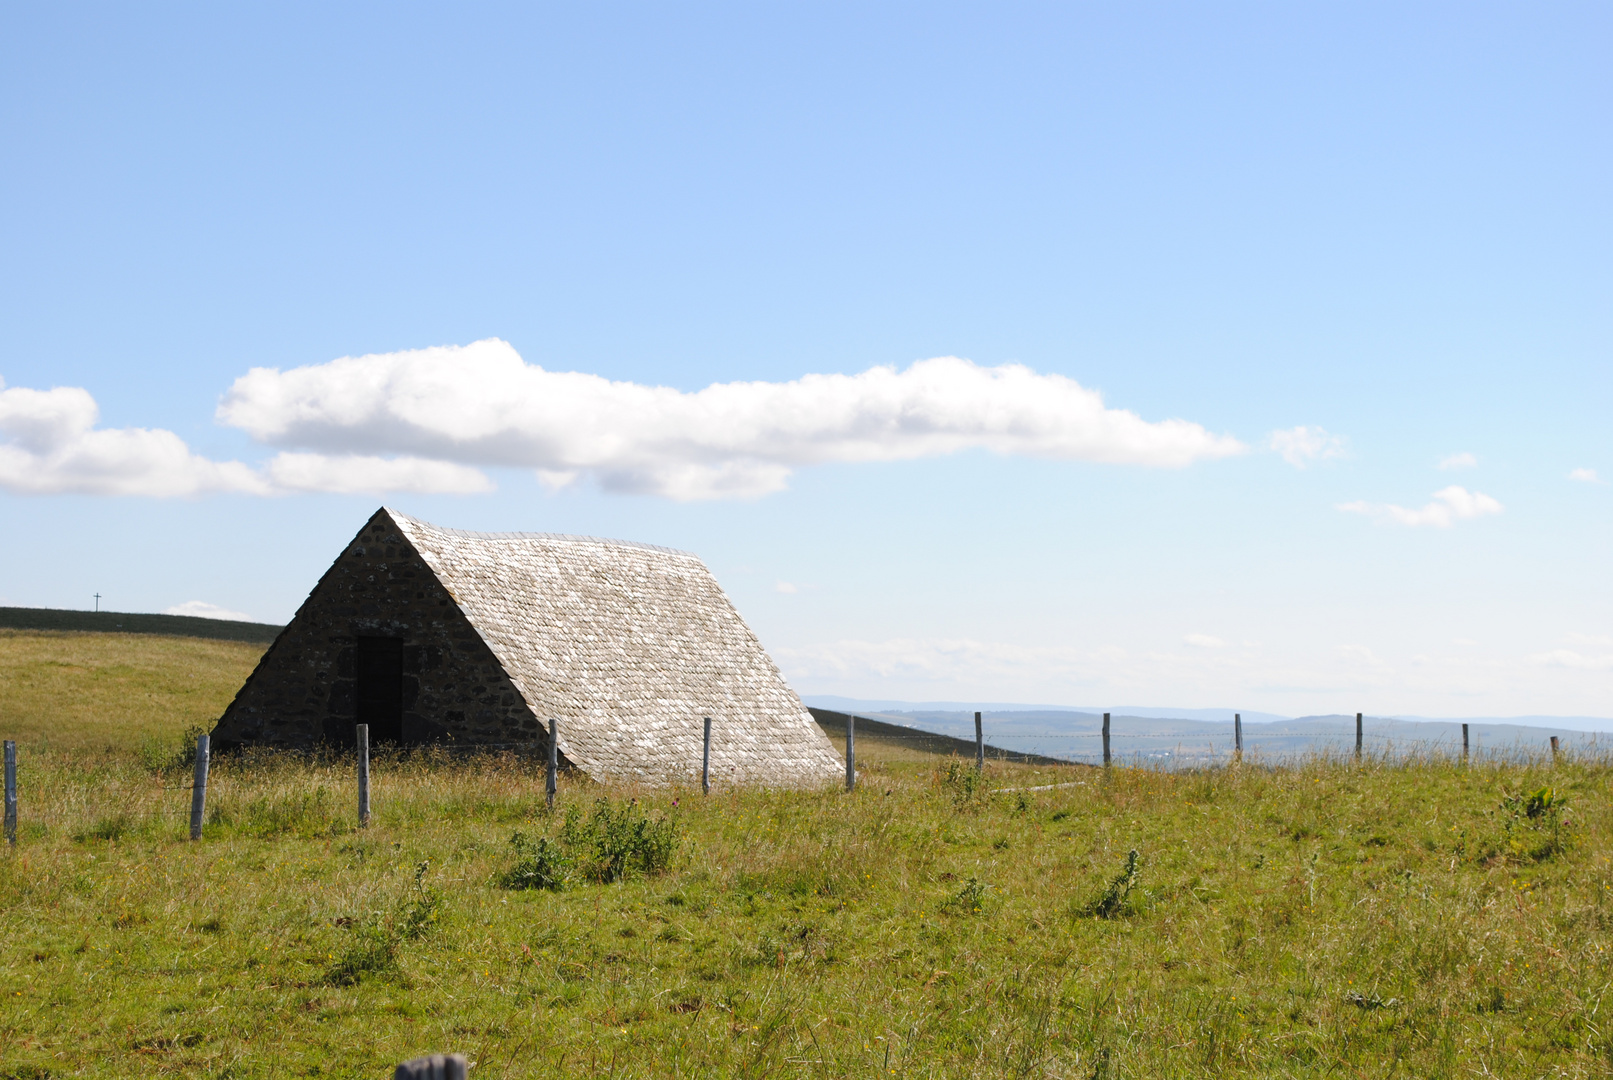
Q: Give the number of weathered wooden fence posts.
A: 13